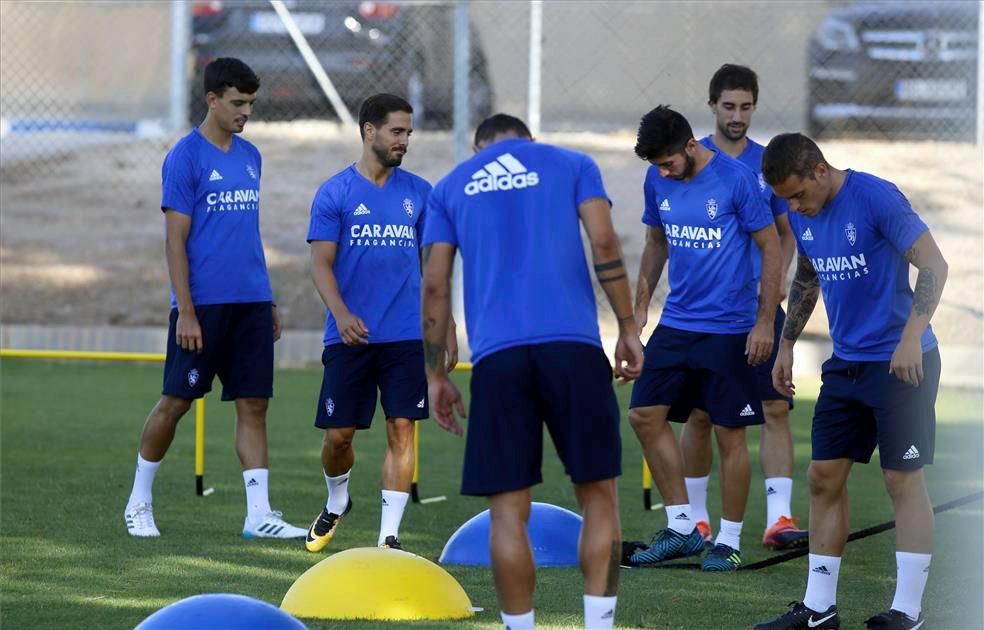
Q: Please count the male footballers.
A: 6